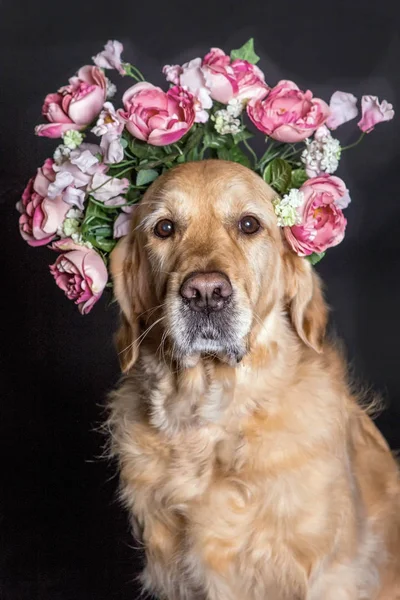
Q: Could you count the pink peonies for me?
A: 7